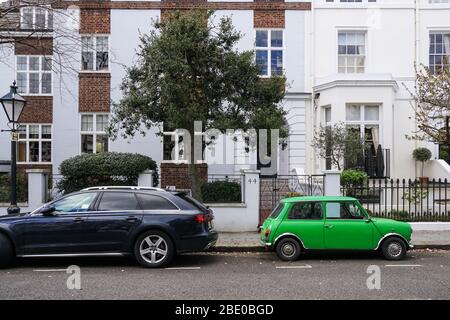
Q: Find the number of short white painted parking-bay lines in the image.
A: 4